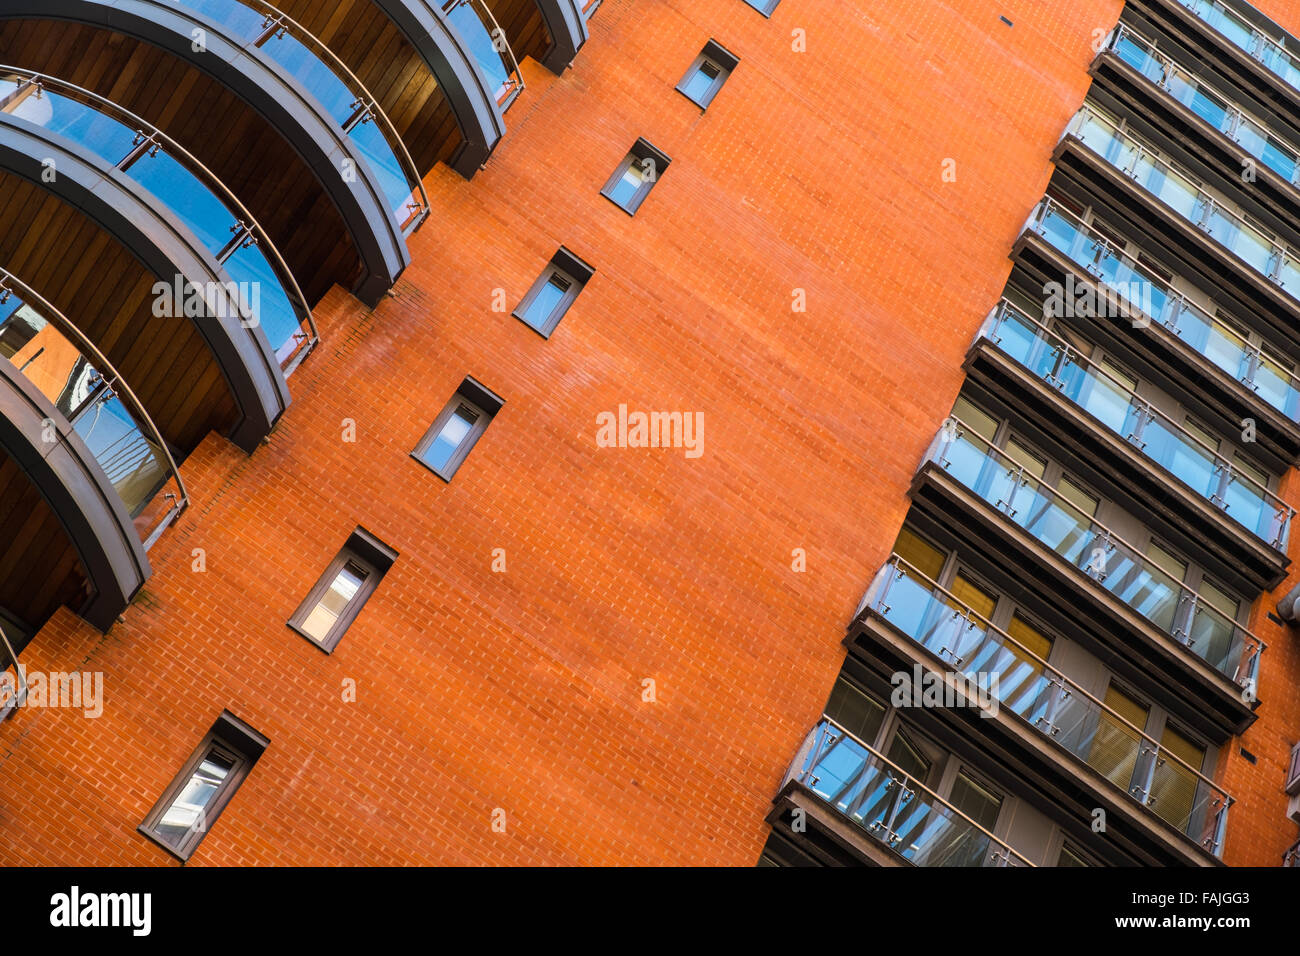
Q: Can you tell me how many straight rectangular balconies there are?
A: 8